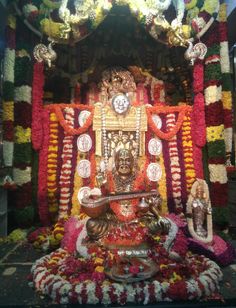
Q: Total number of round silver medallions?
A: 8